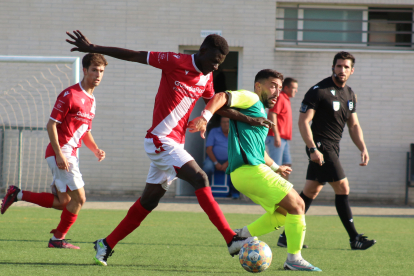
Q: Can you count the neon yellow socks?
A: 2